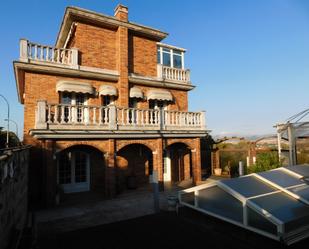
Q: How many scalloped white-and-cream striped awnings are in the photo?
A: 4